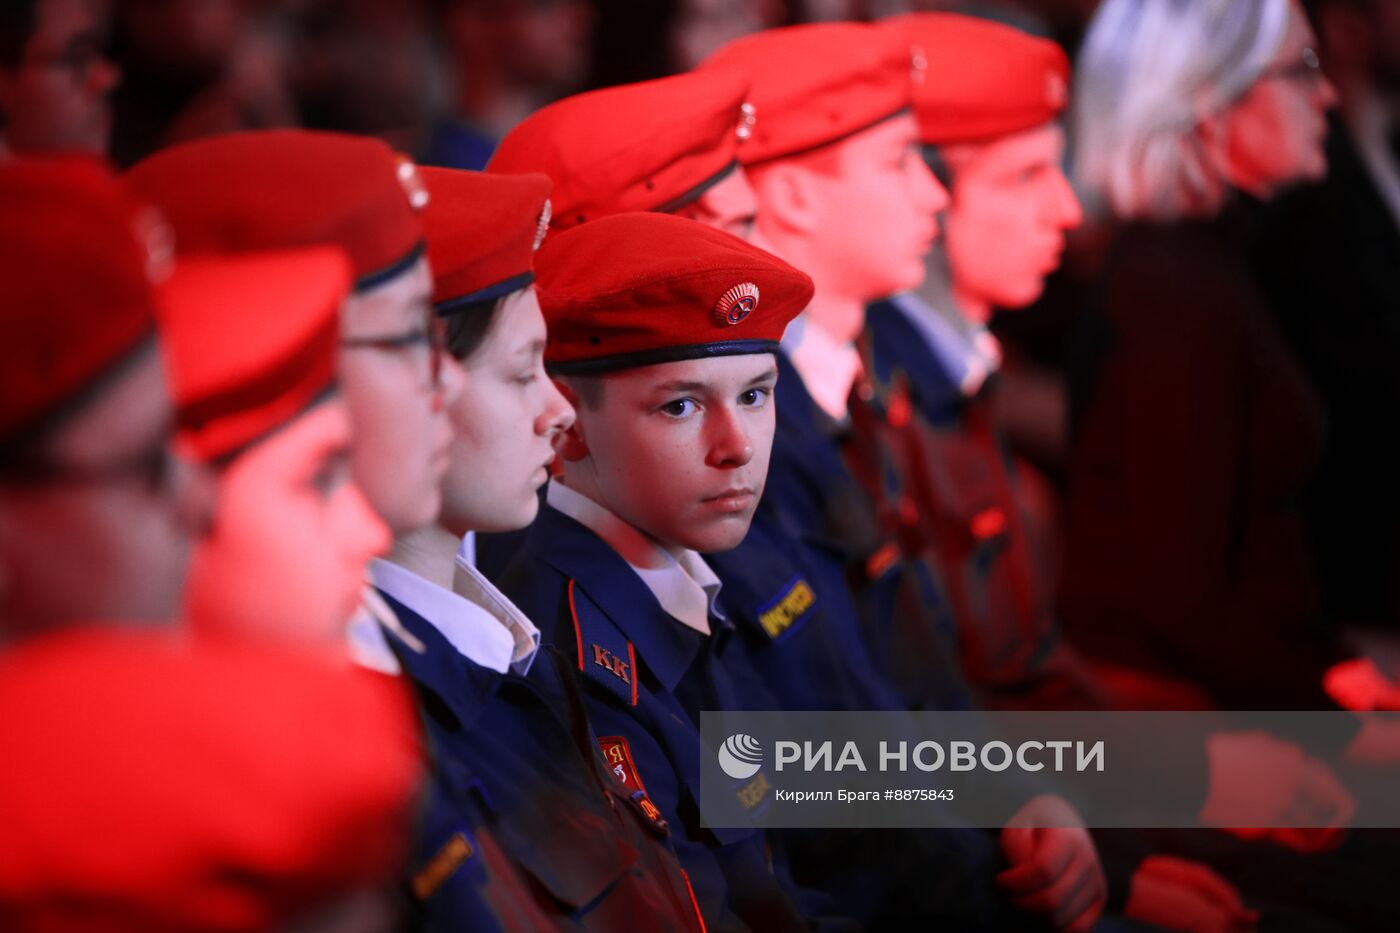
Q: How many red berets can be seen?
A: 9